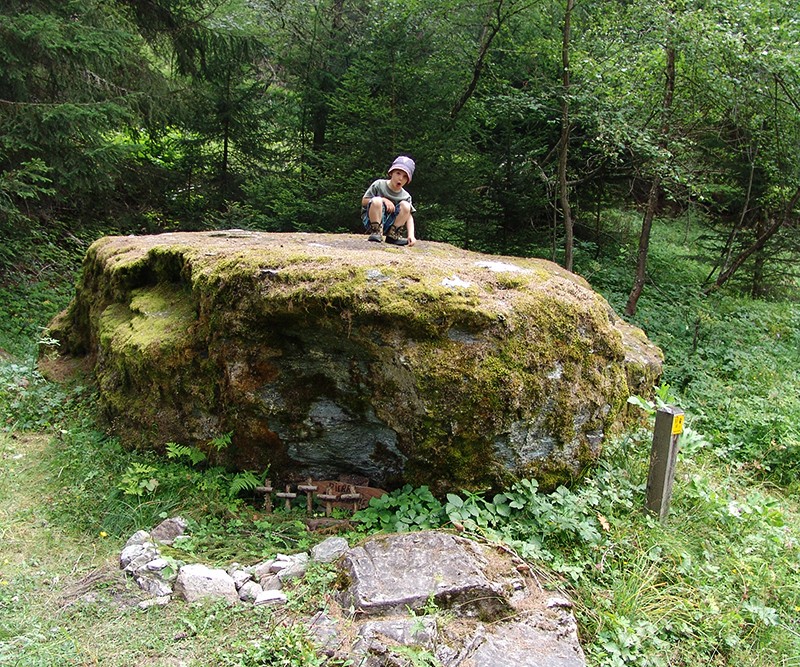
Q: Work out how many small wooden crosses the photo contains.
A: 5